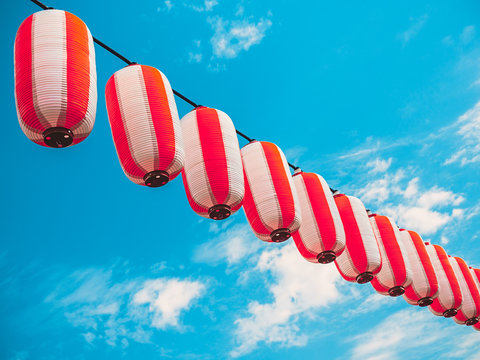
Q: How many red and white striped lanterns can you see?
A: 11